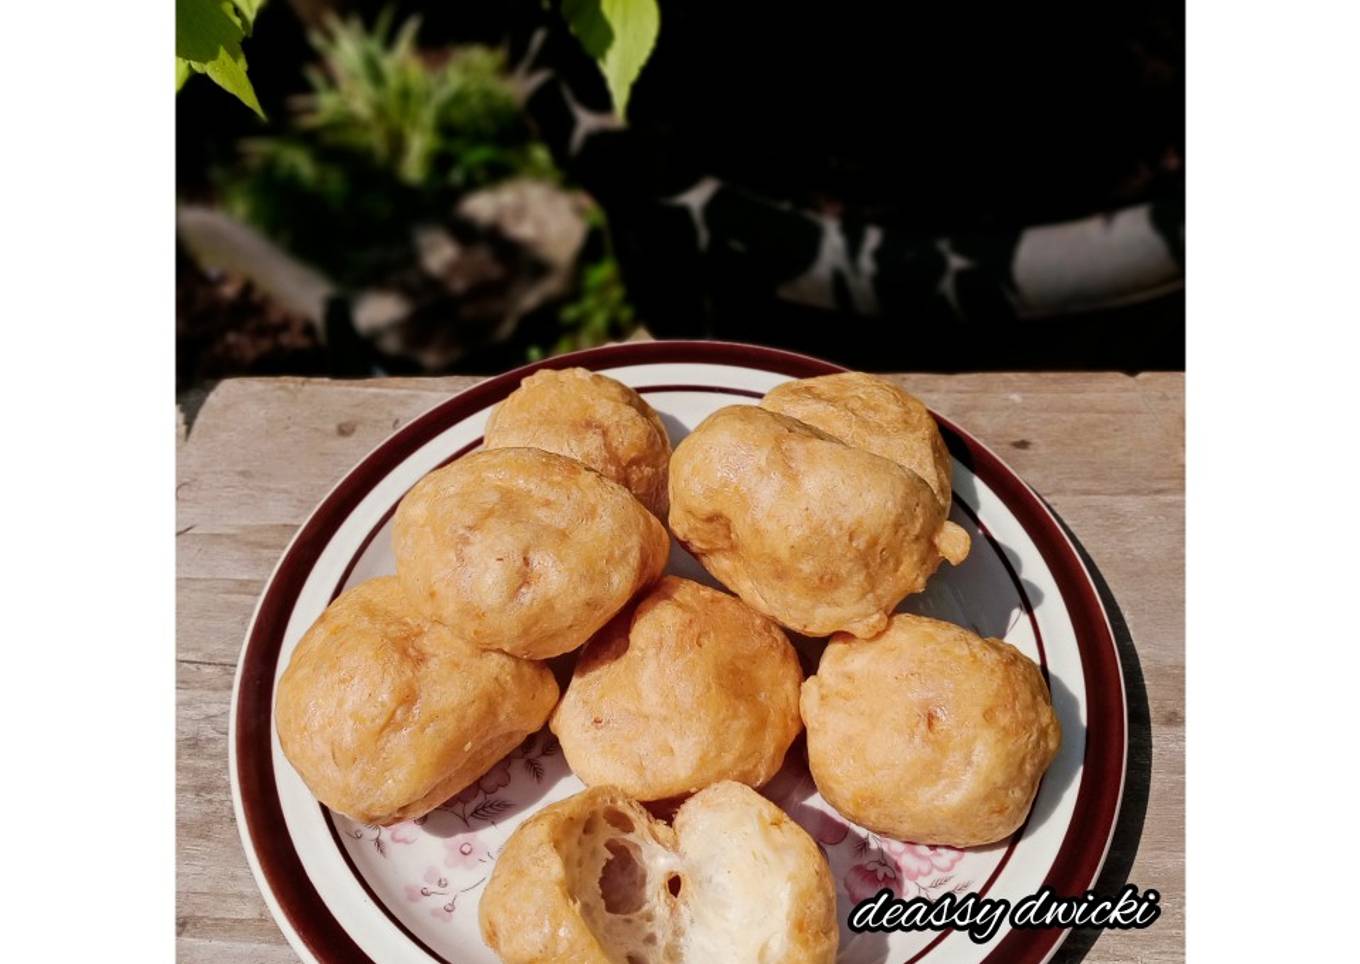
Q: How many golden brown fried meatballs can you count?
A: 8